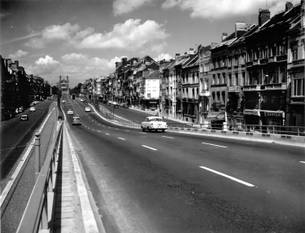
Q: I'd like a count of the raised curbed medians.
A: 2